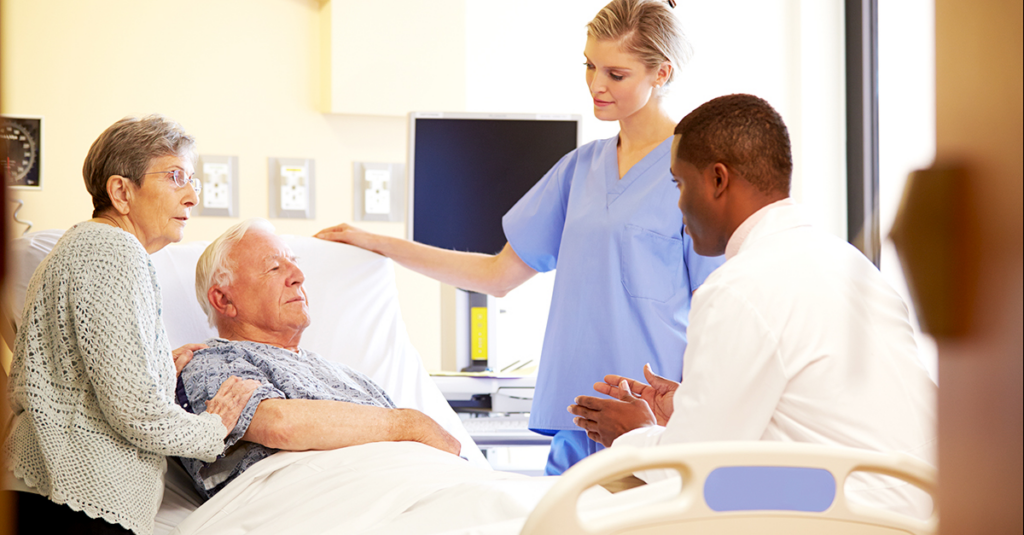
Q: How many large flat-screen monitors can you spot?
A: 1